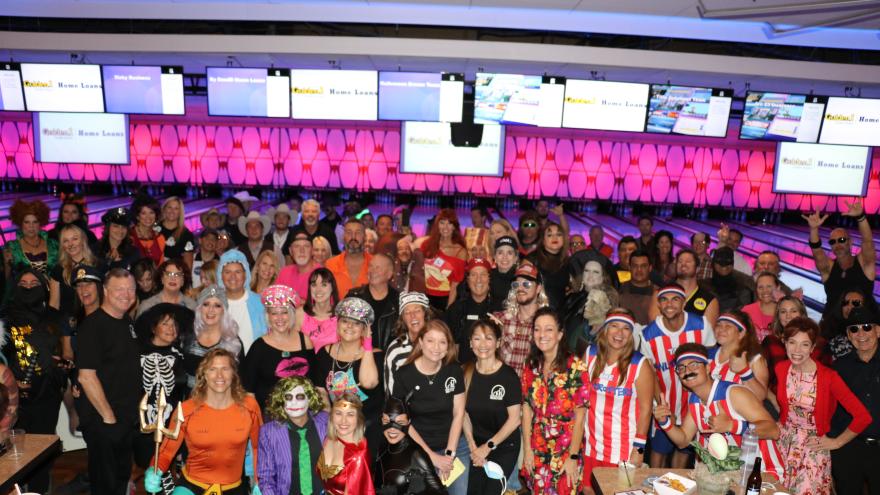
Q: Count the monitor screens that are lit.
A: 14